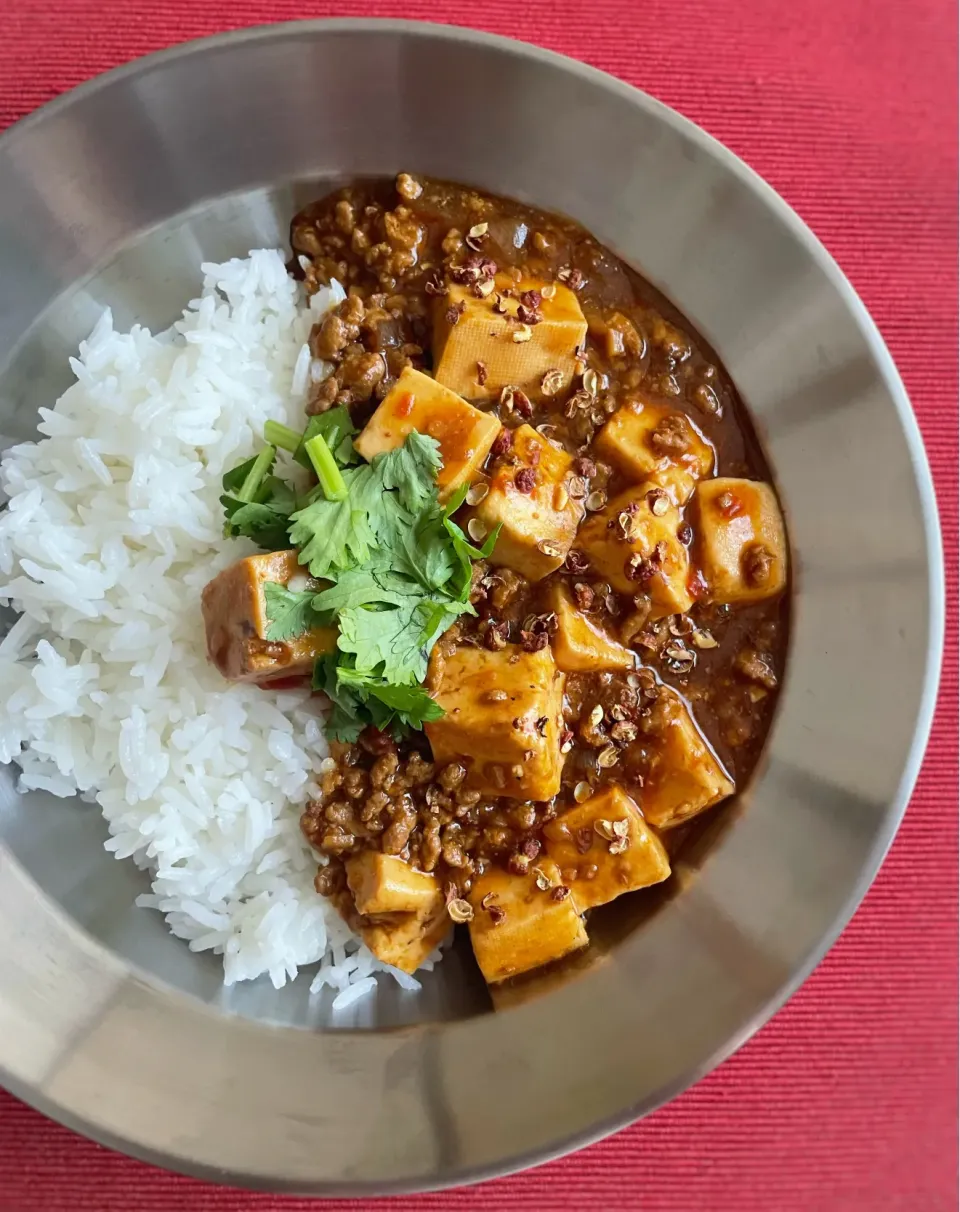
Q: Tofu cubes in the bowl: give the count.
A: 13